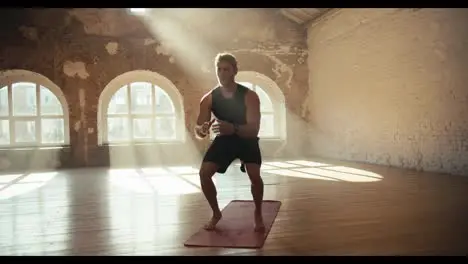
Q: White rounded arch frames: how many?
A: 3